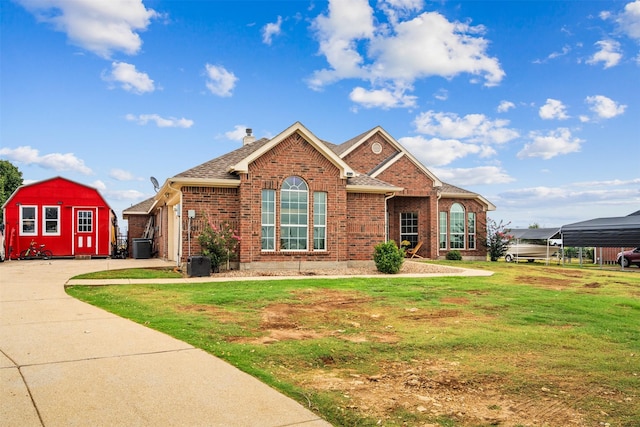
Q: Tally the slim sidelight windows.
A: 4